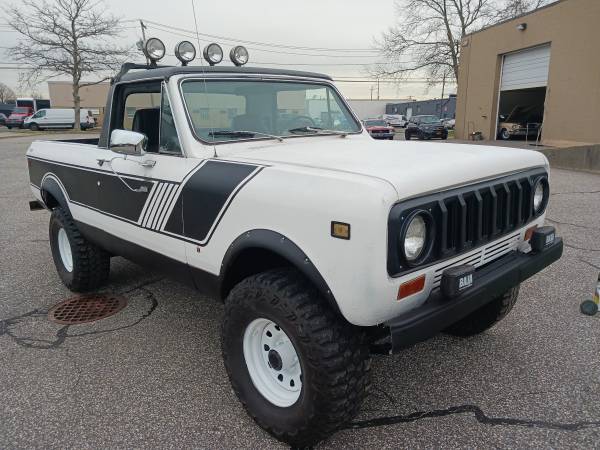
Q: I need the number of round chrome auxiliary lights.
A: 4